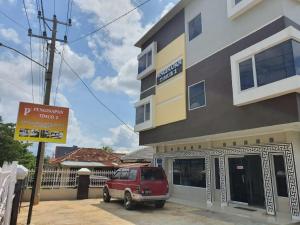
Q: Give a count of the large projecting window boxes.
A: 4